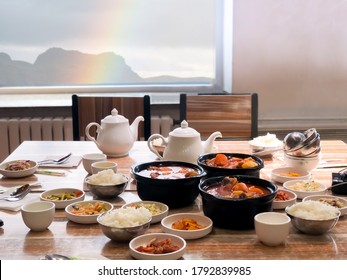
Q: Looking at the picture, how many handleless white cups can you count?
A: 4